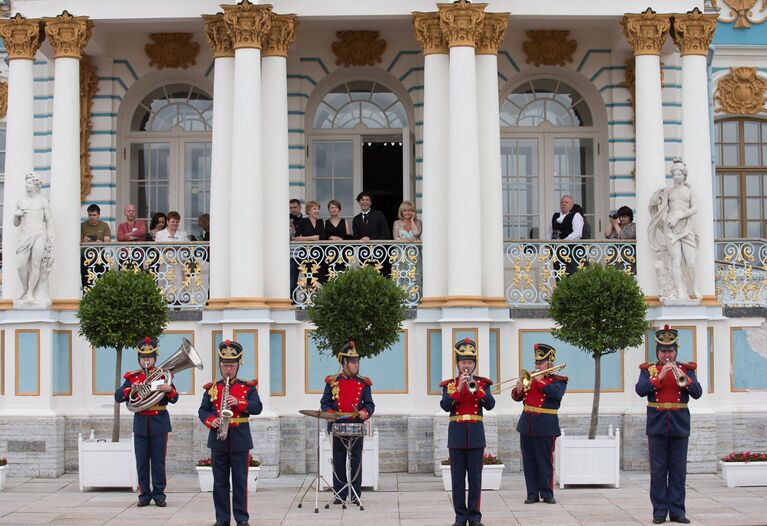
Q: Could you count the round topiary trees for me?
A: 3